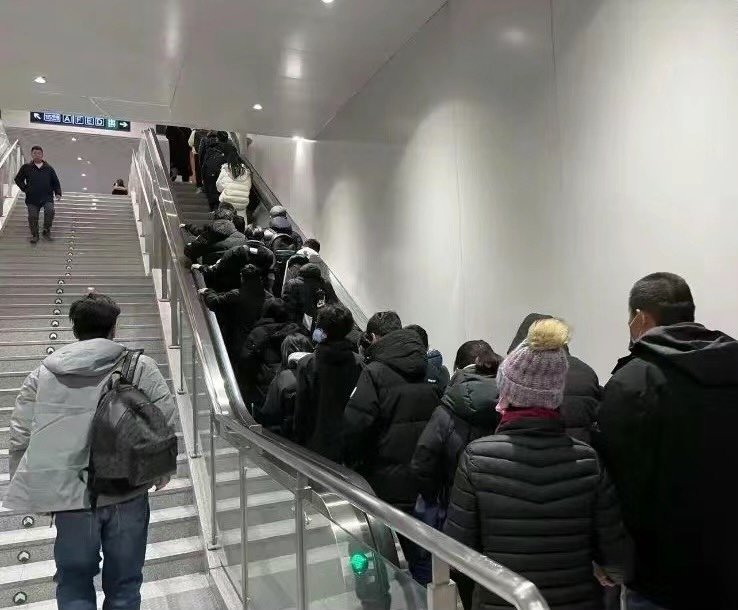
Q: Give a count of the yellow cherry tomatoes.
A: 0